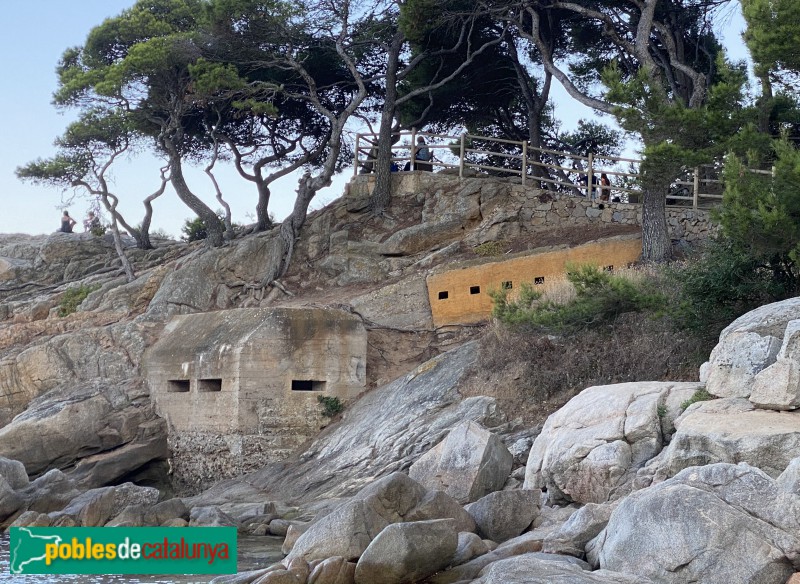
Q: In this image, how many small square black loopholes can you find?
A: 5